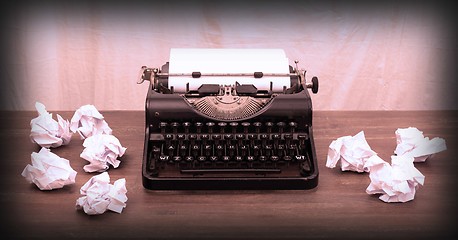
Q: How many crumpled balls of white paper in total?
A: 8